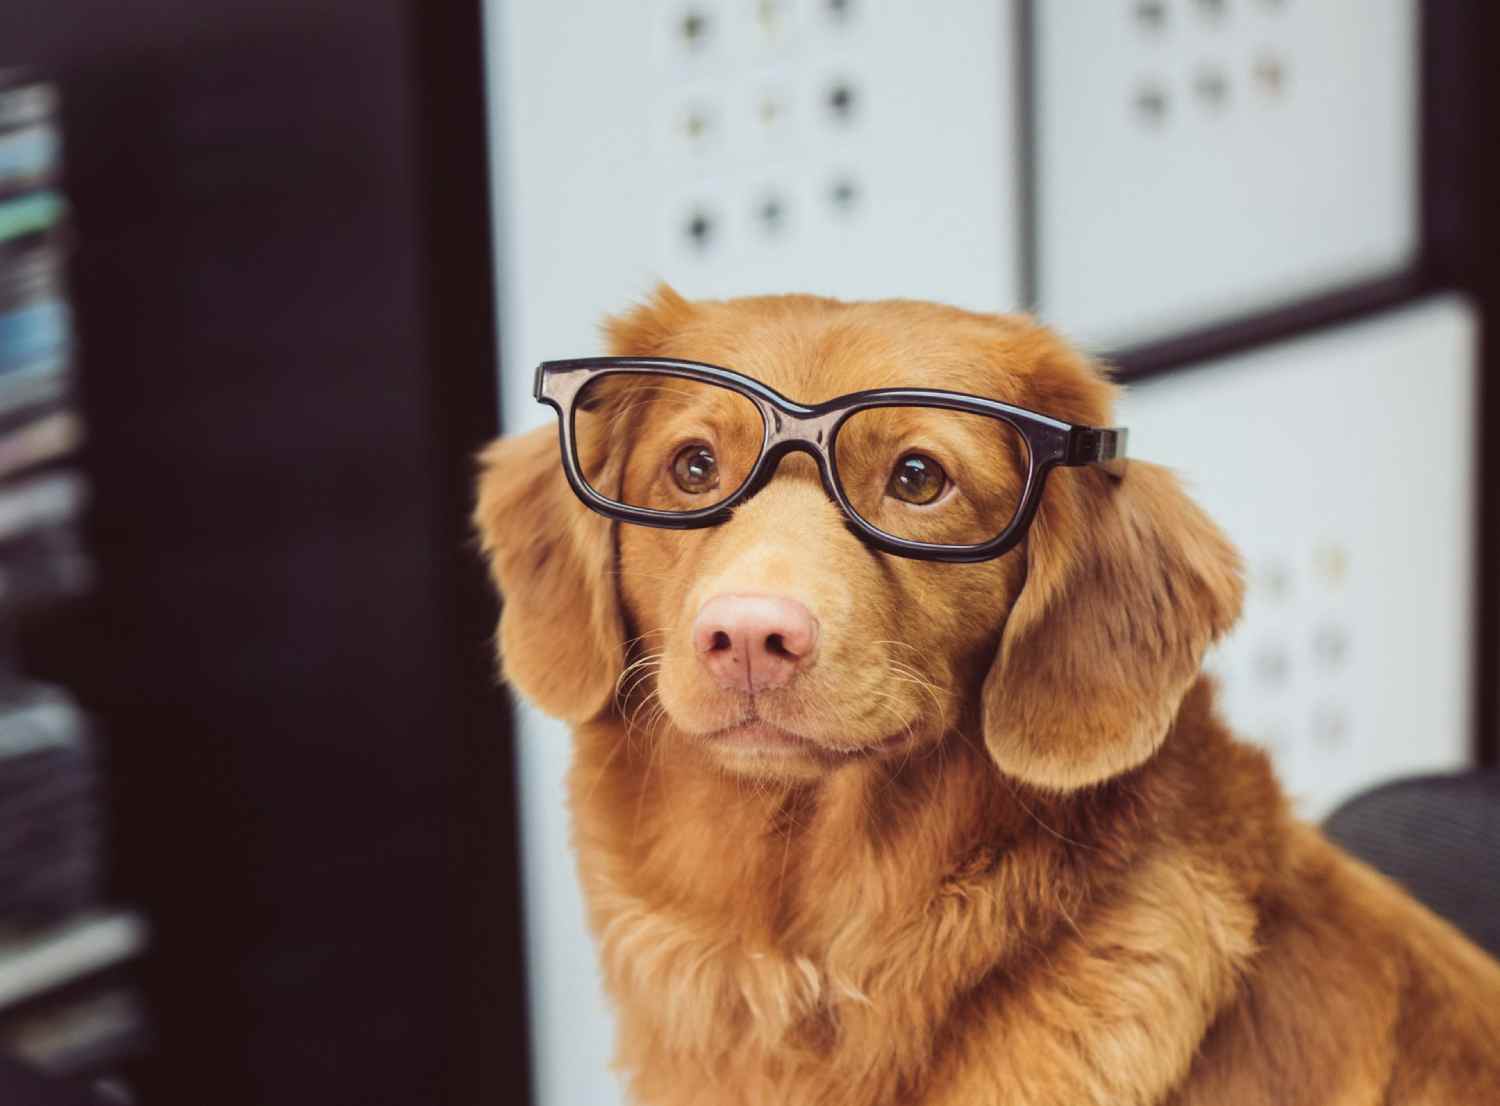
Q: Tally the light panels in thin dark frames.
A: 3